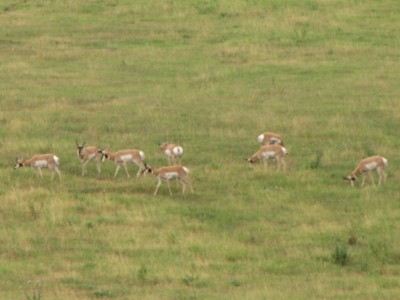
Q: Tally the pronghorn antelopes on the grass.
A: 8